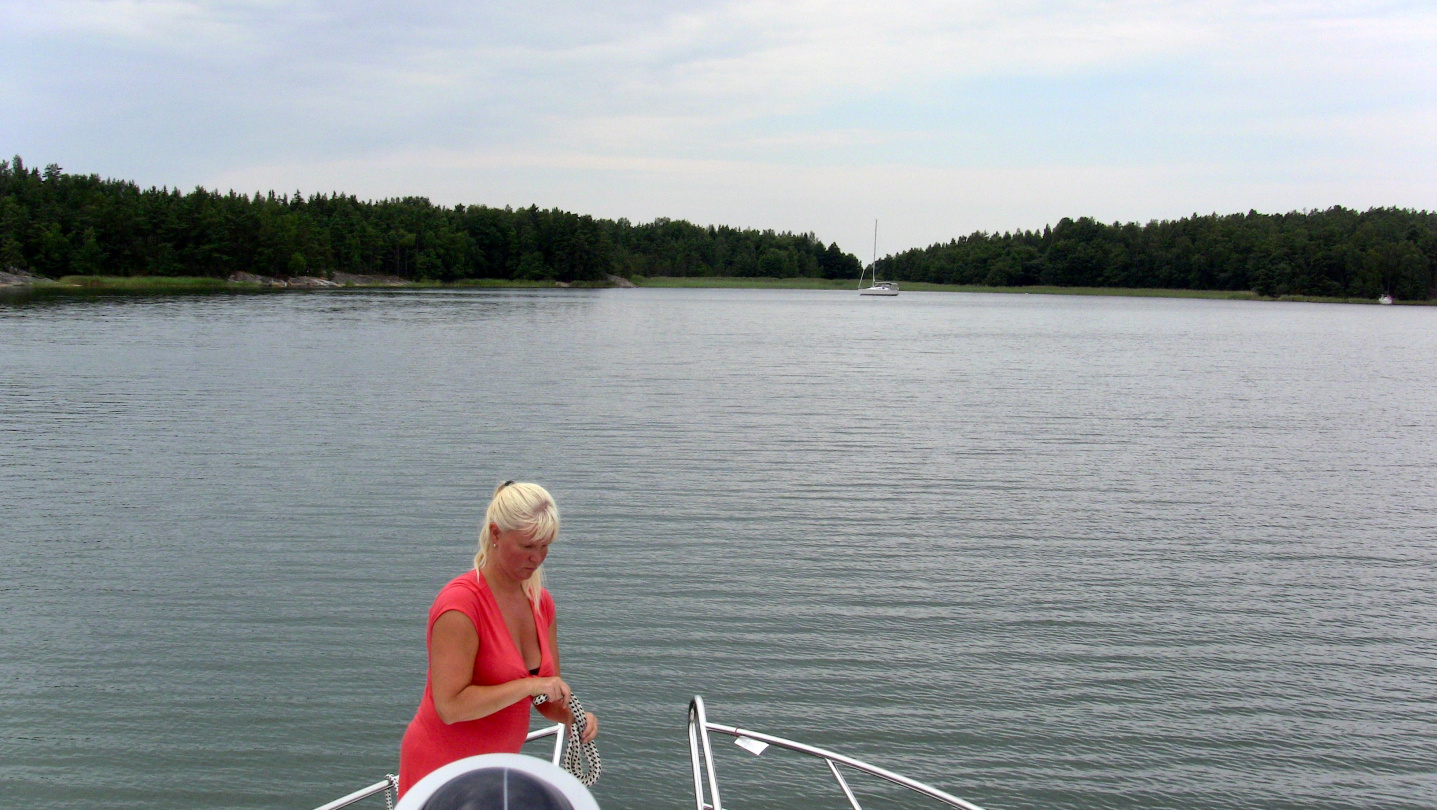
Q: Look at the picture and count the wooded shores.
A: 2